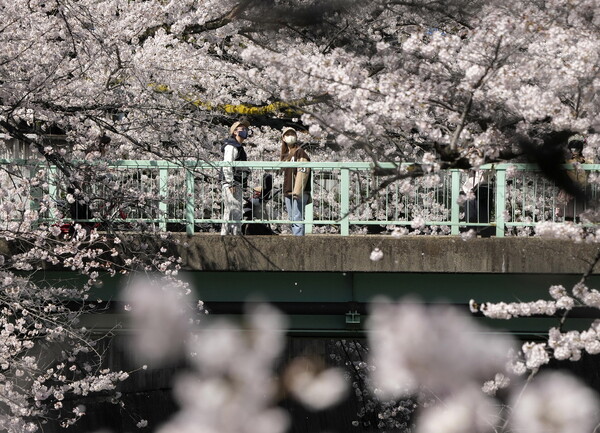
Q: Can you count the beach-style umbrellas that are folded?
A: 0